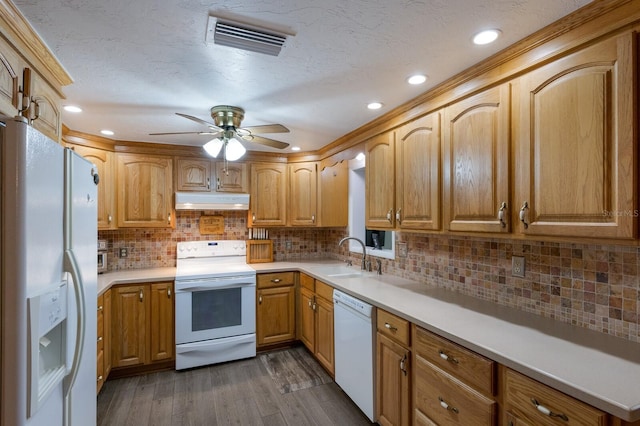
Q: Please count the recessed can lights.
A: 6